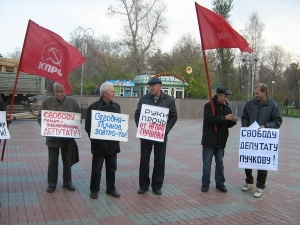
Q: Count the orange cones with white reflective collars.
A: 0